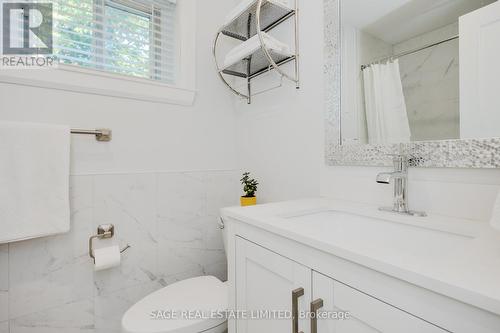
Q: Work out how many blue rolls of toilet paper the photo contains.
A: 0